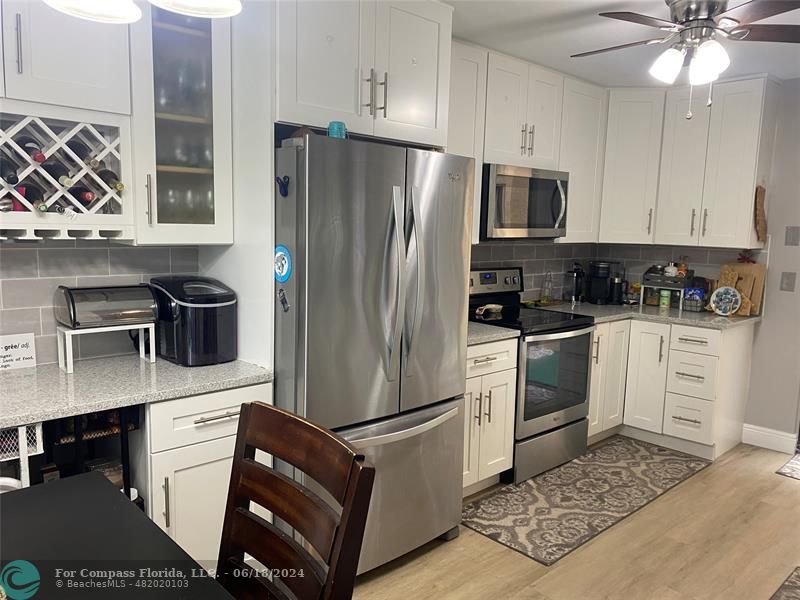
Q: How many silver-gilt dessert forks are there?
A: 0